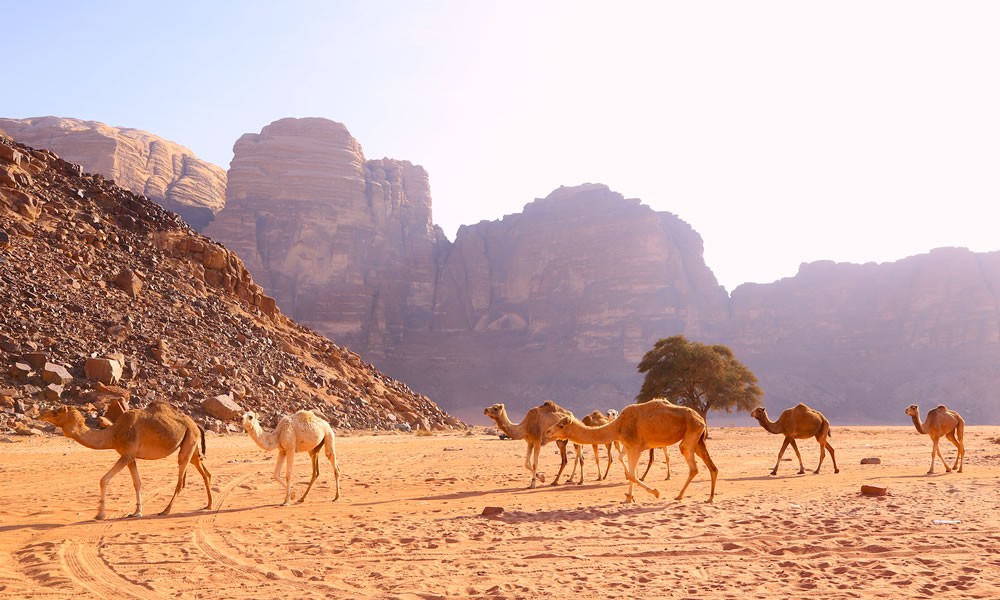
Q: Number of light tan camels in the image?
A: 1